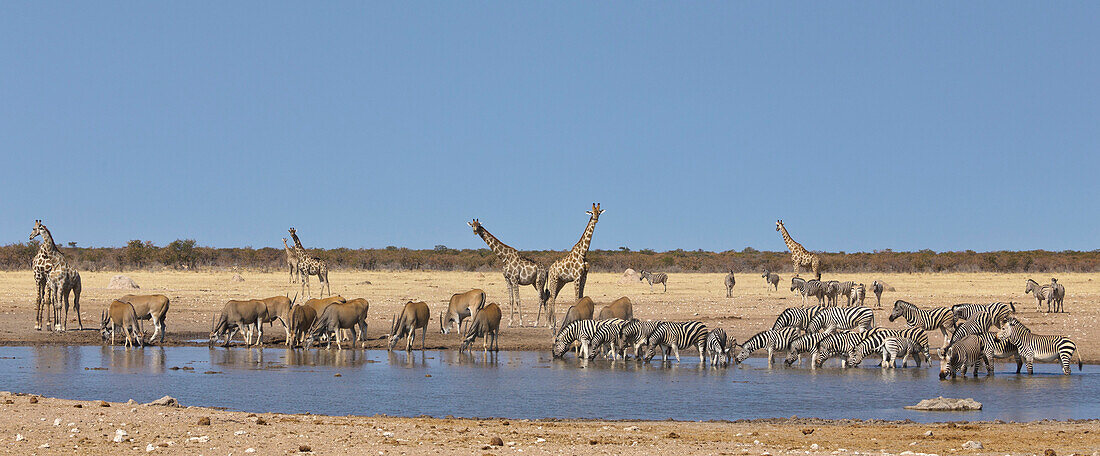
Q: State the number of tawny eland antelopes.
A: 12